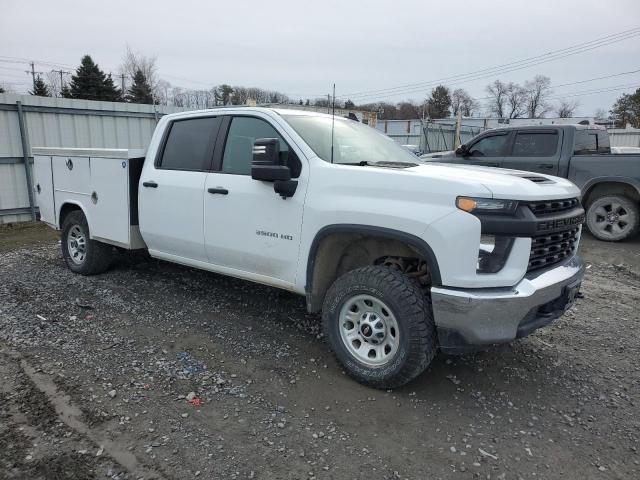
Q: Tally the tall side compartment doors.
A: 2